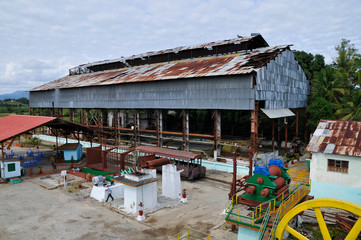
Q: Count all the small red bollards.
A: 2